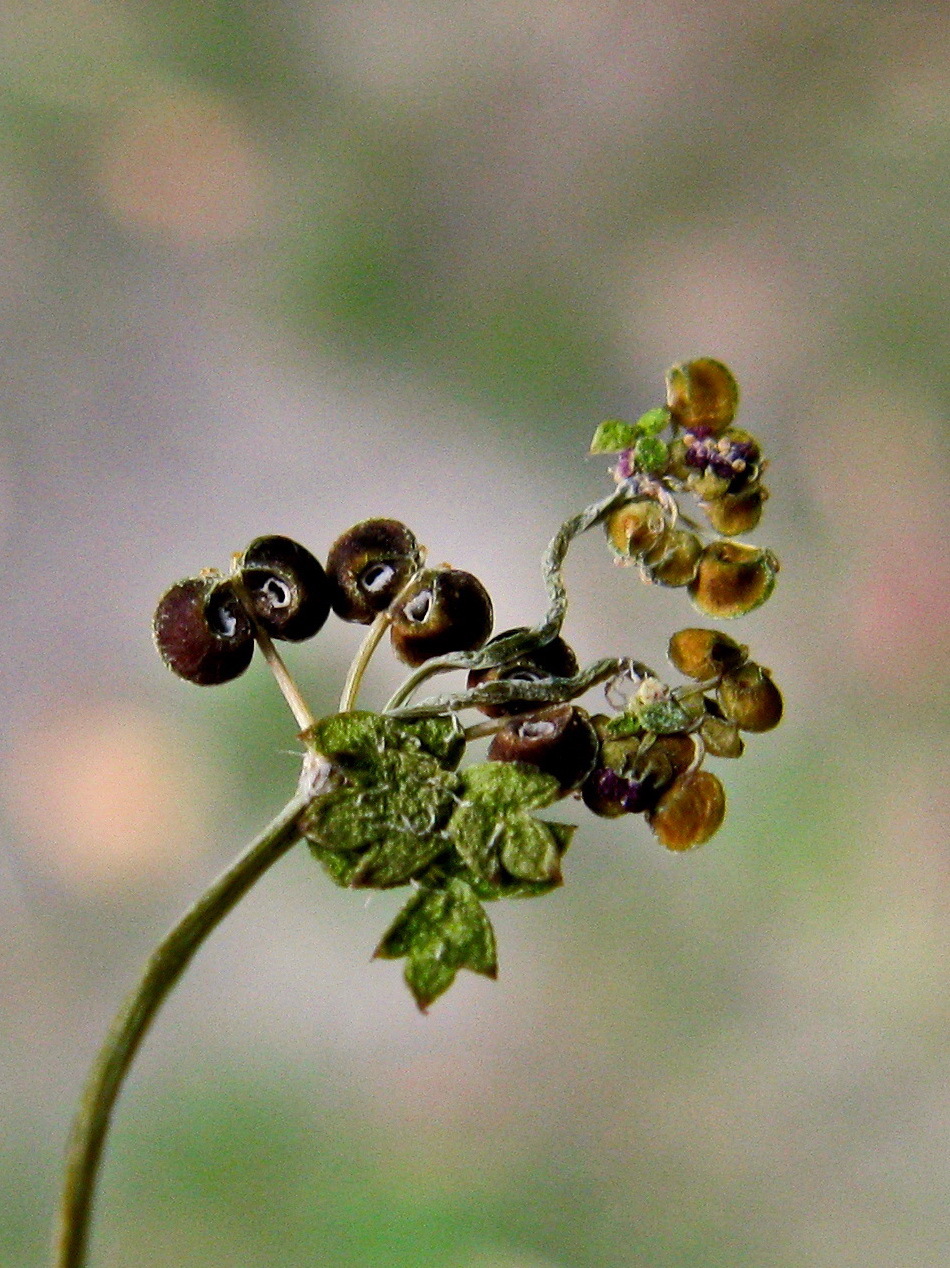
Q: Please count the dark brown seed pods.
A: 6